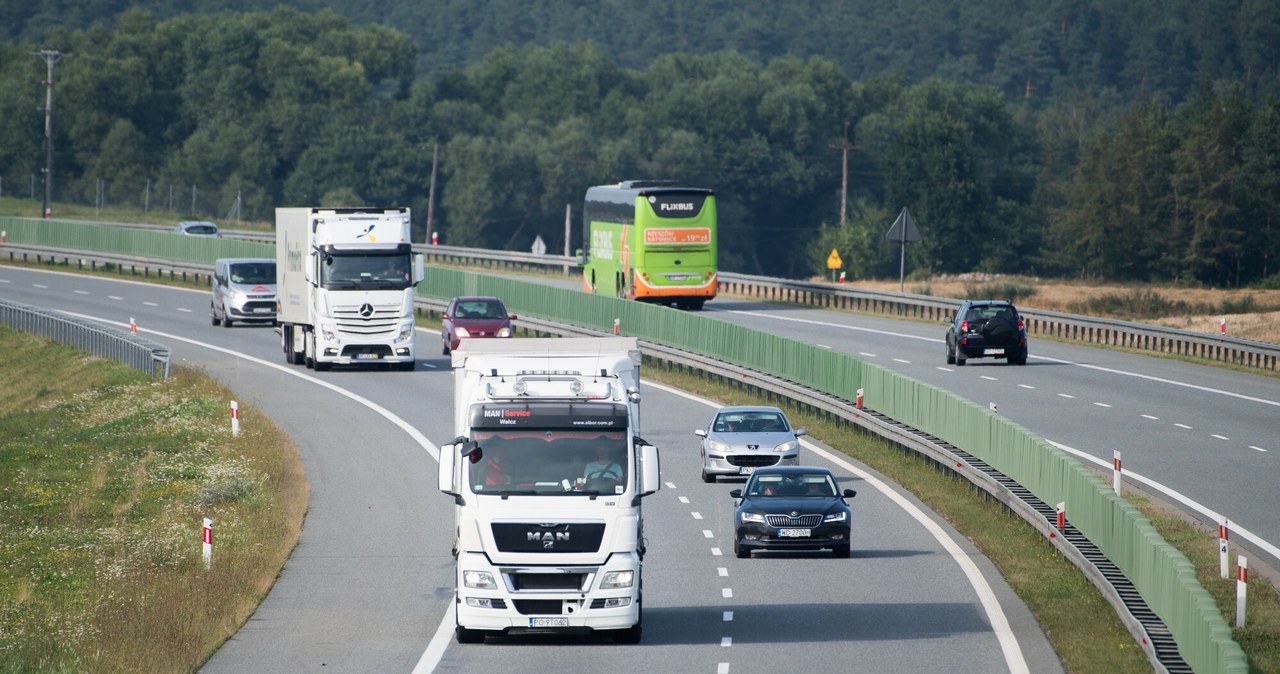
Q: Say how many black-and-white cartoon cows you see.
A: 0